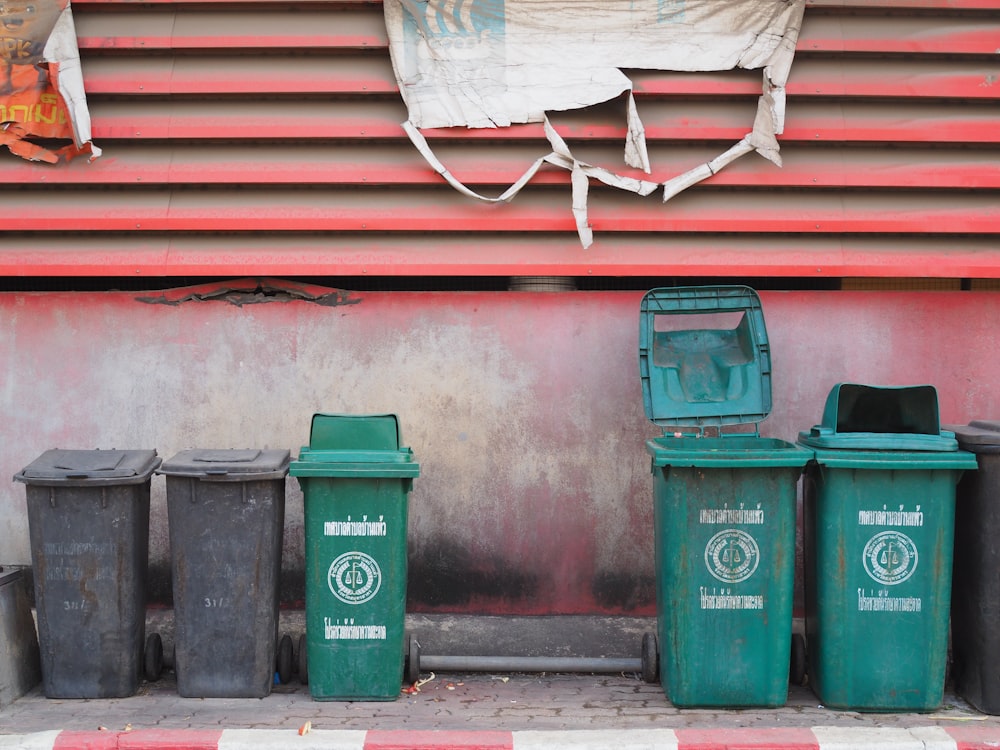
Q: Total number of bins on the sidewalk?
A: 6